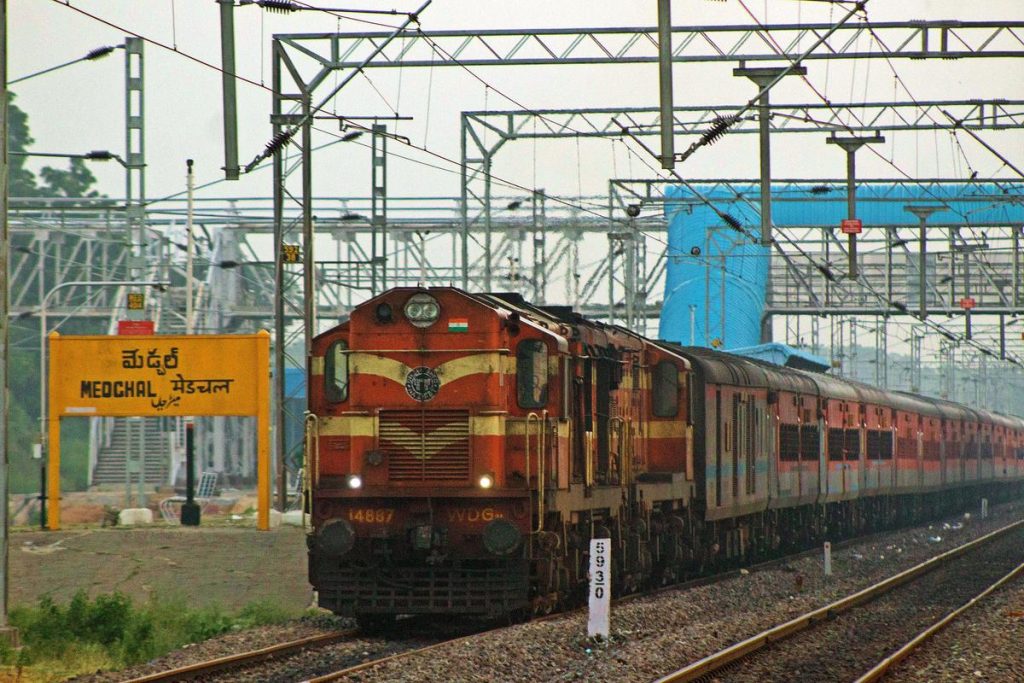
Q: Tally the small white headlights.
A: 2